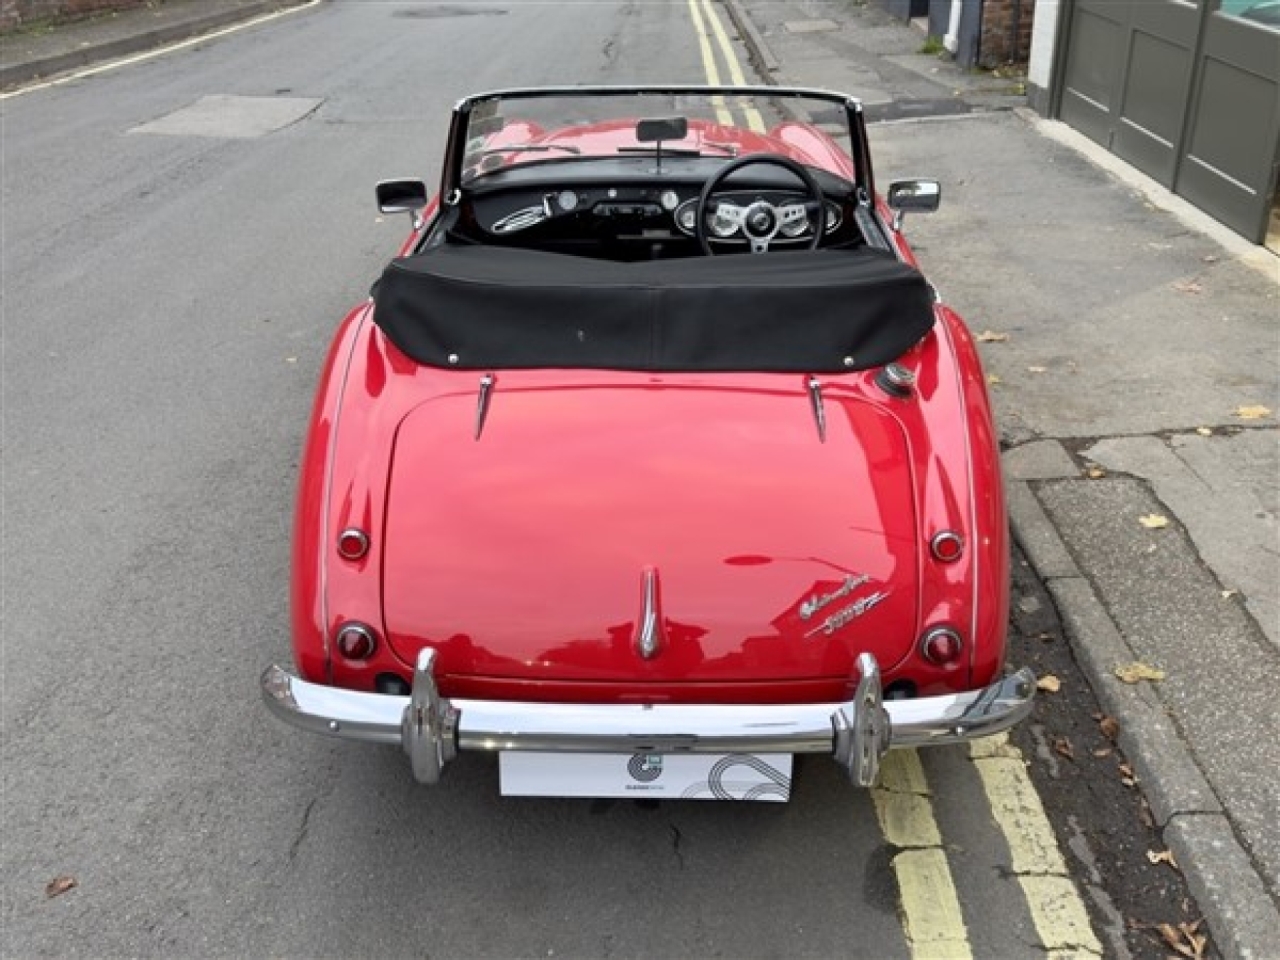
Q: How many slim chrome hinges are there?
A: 2